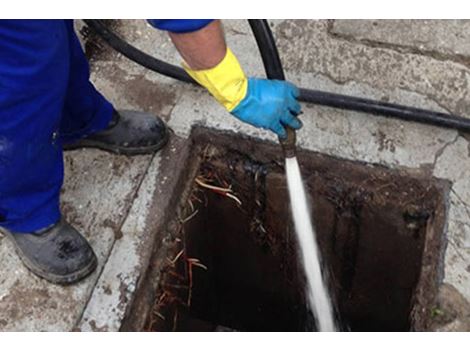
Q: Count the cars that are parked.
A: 0